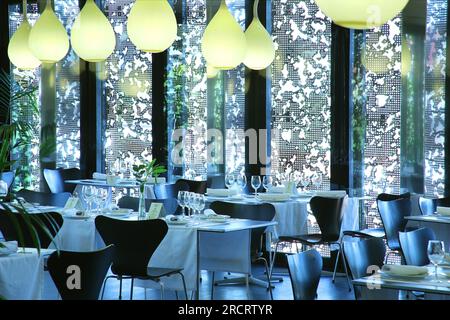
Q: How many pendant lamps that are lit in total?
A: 7